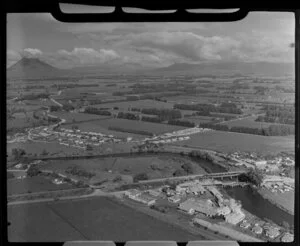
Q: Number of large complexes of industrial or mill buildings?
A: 1